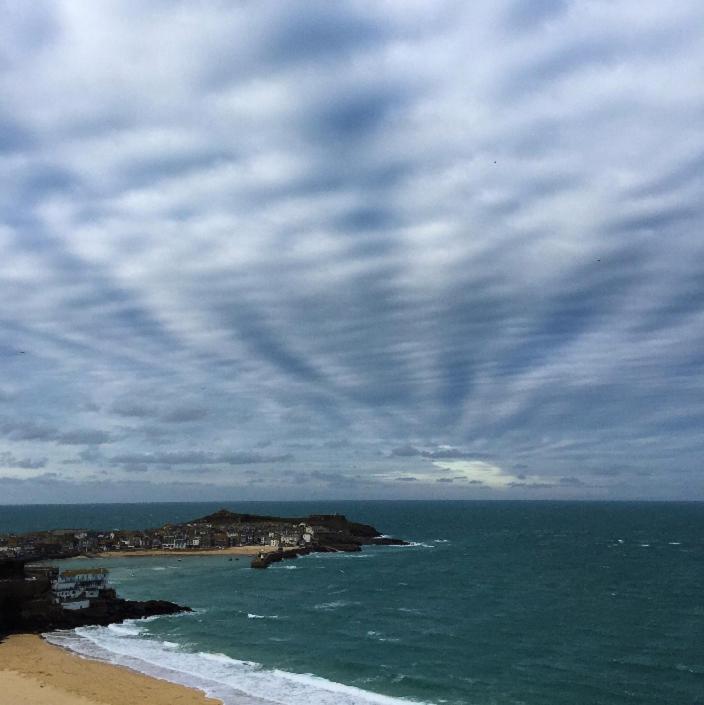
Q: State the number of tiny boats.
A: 3